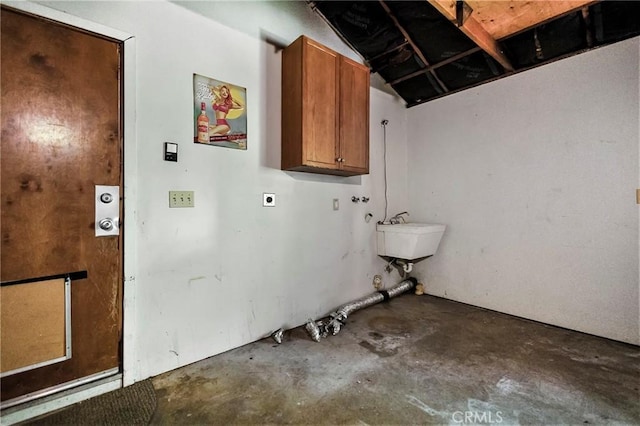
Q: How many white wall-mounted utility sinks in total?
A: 1